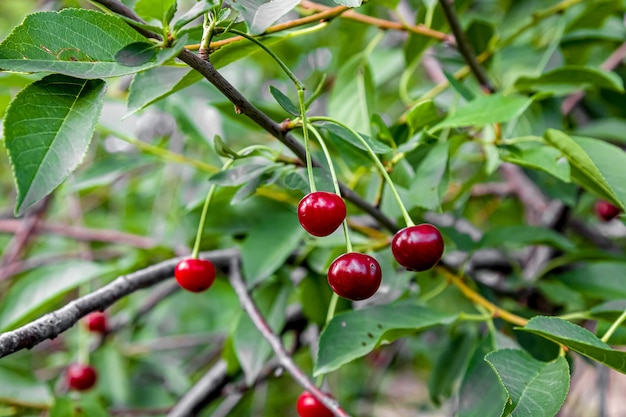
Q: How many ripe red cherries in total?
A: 8